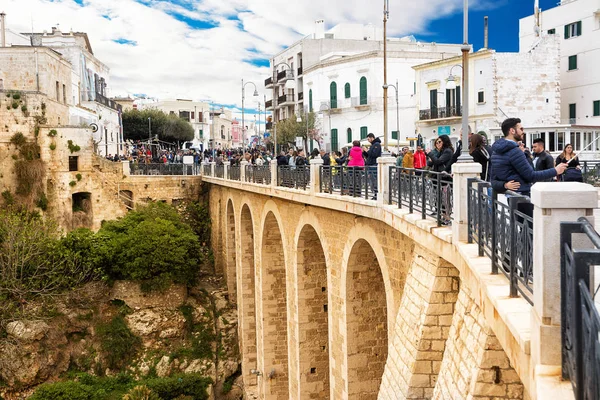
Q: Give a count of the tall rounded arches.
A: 5